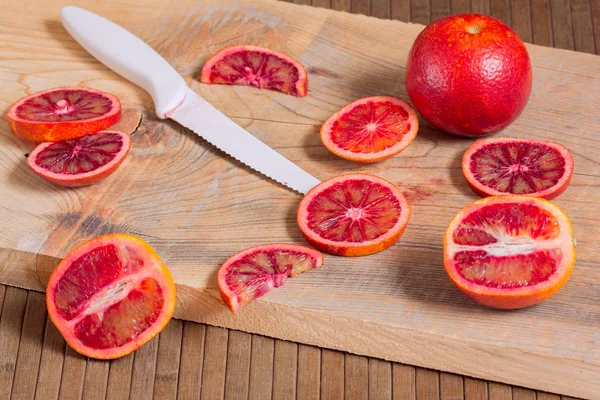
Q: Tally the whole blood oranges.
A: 1